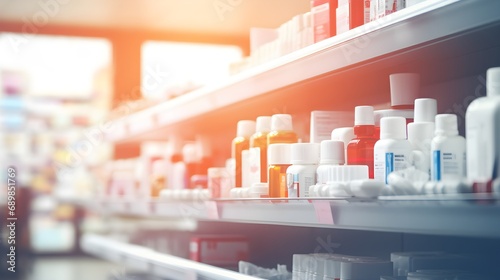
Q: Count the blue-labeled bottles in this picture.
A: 2